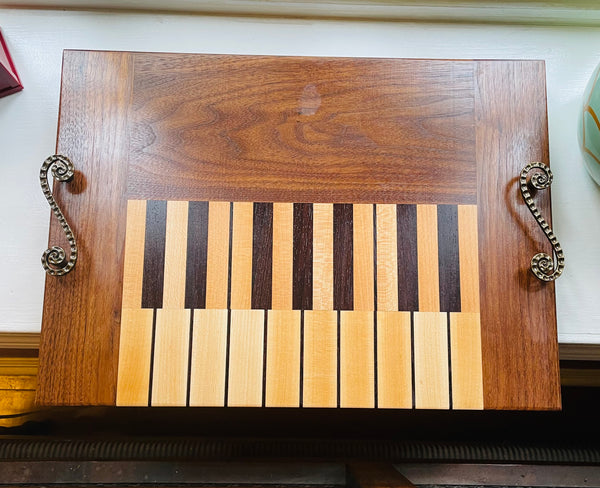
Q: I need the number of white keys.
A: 10